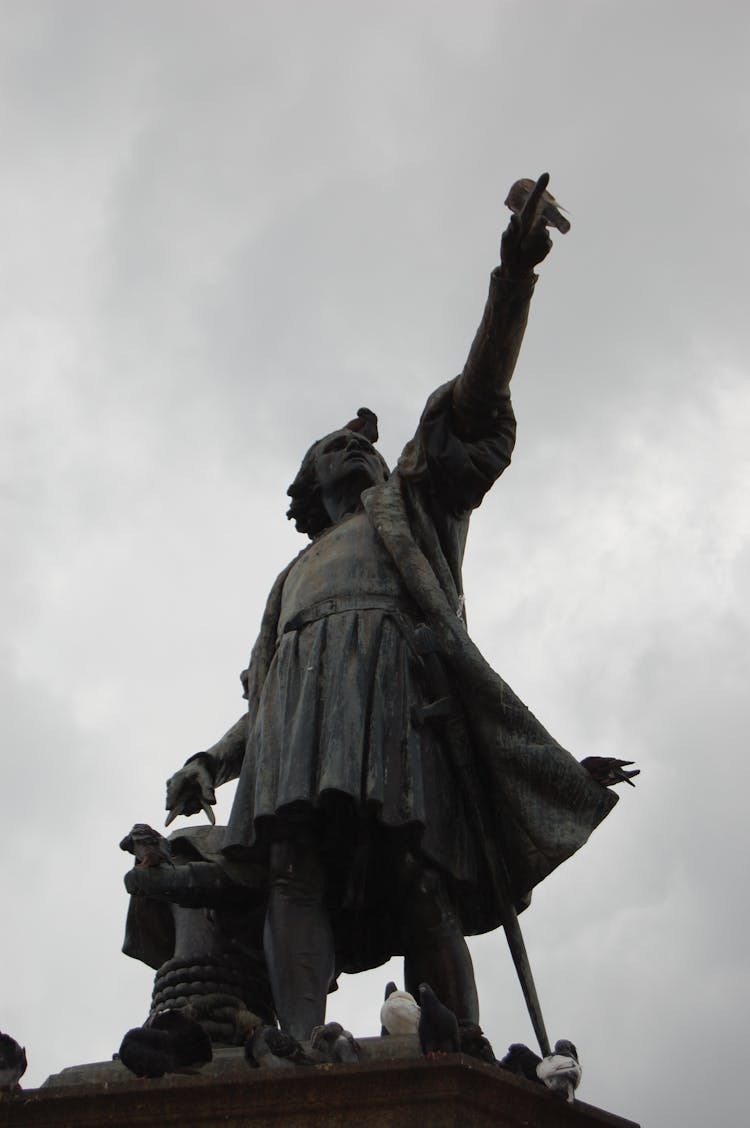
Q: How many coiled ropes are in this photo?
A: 1